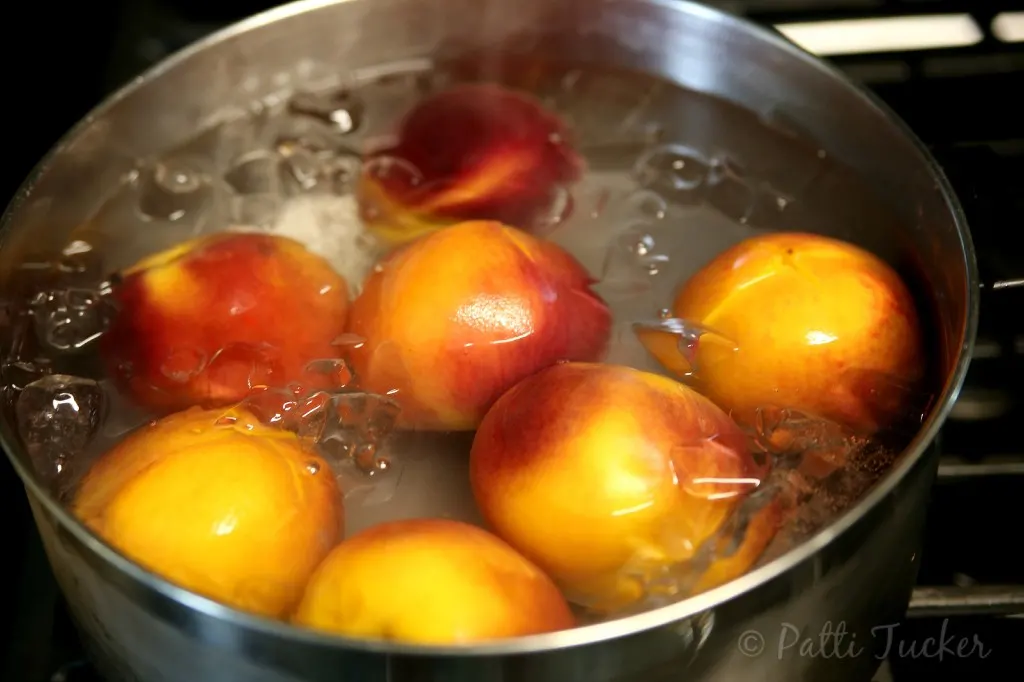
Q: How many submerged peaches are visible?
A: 7